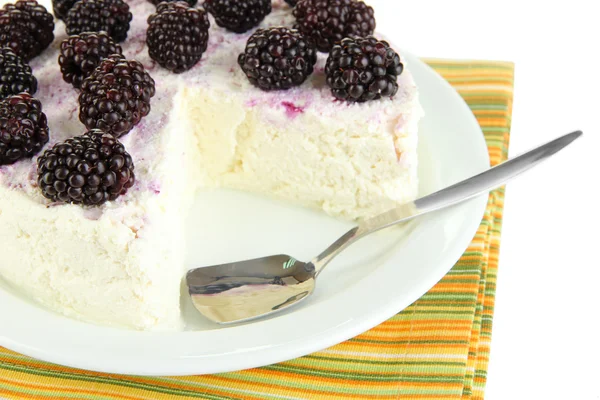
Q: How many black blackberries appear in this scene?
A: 15